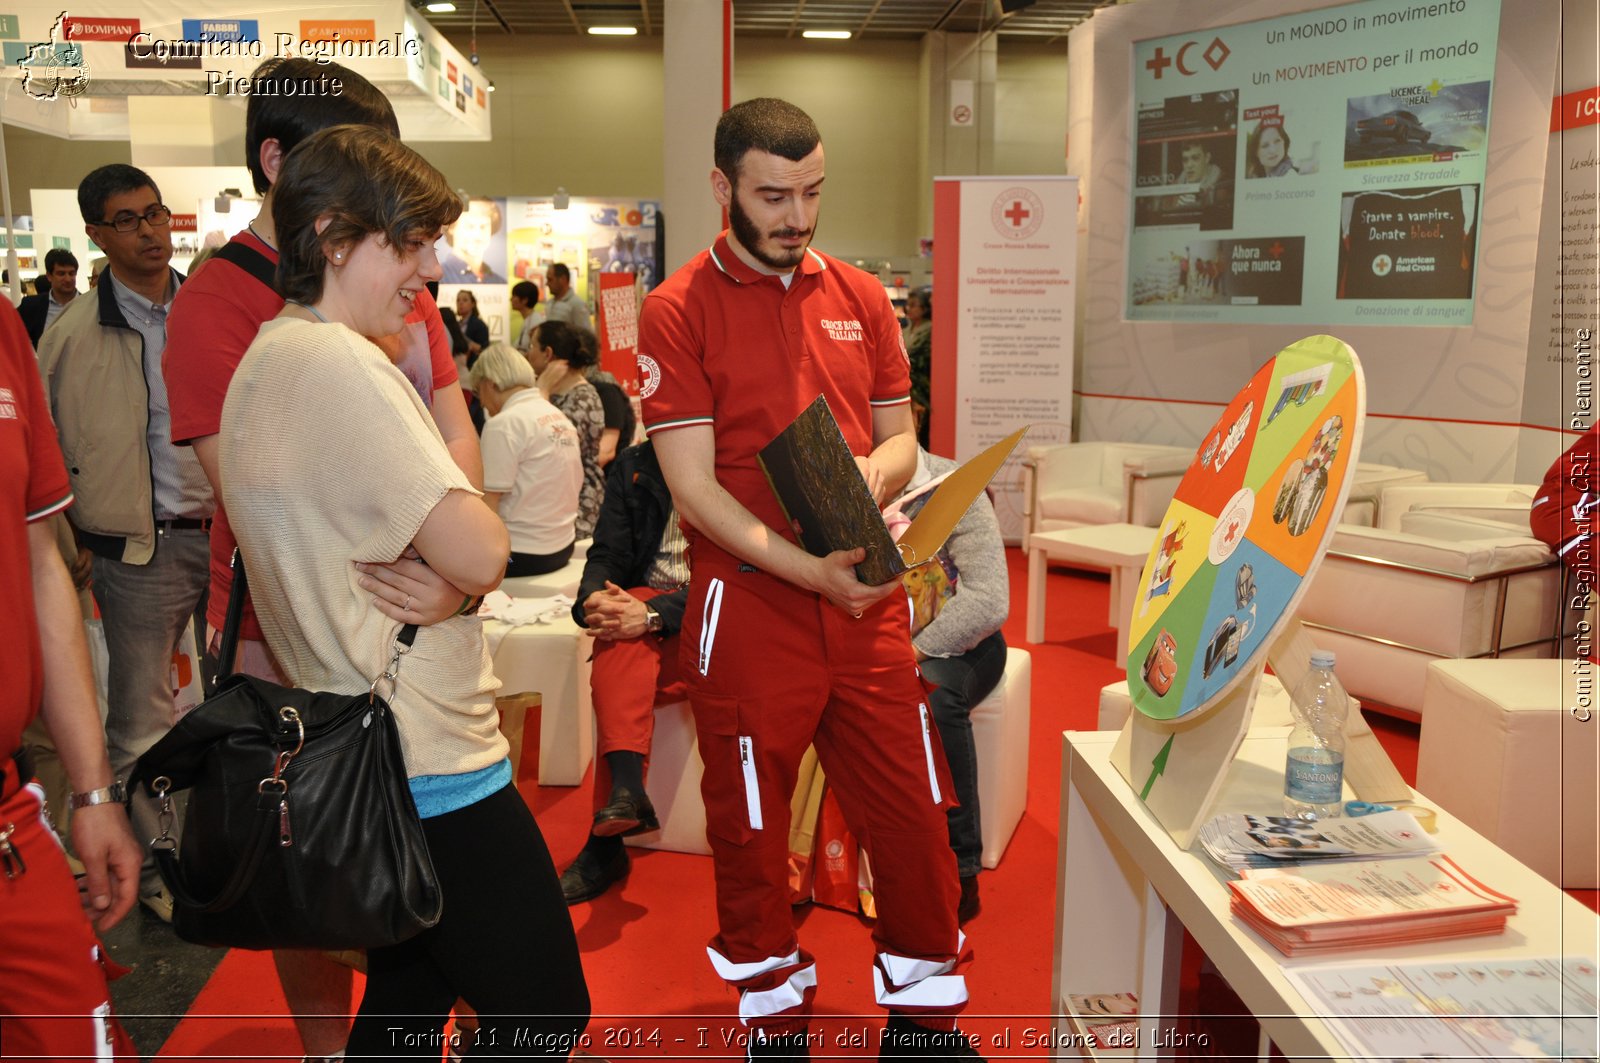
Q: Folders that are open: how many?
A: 1